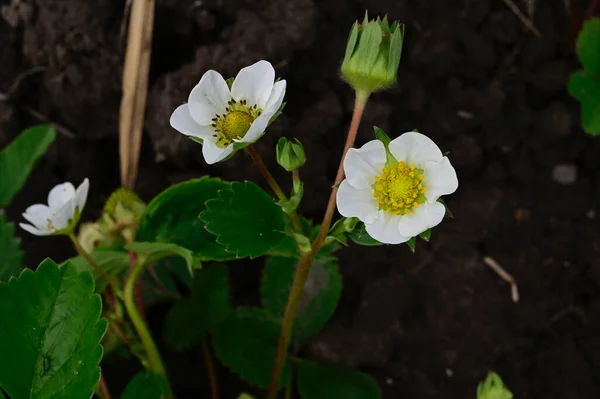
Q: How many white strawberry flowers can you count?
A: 3